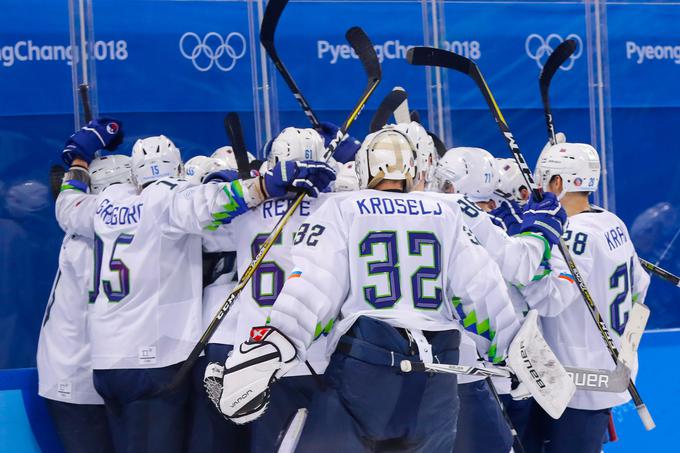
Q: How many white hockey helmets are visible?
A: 11